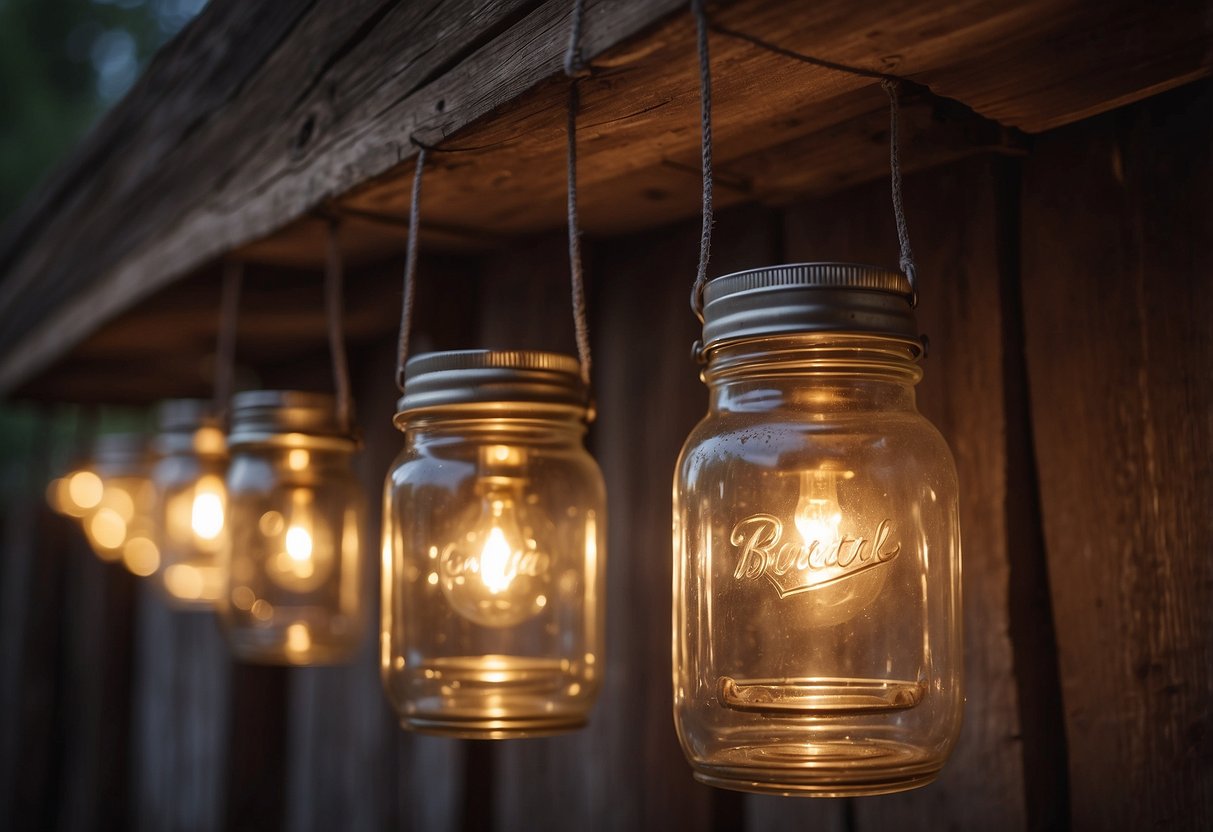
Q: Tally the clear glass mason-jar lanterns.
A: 5